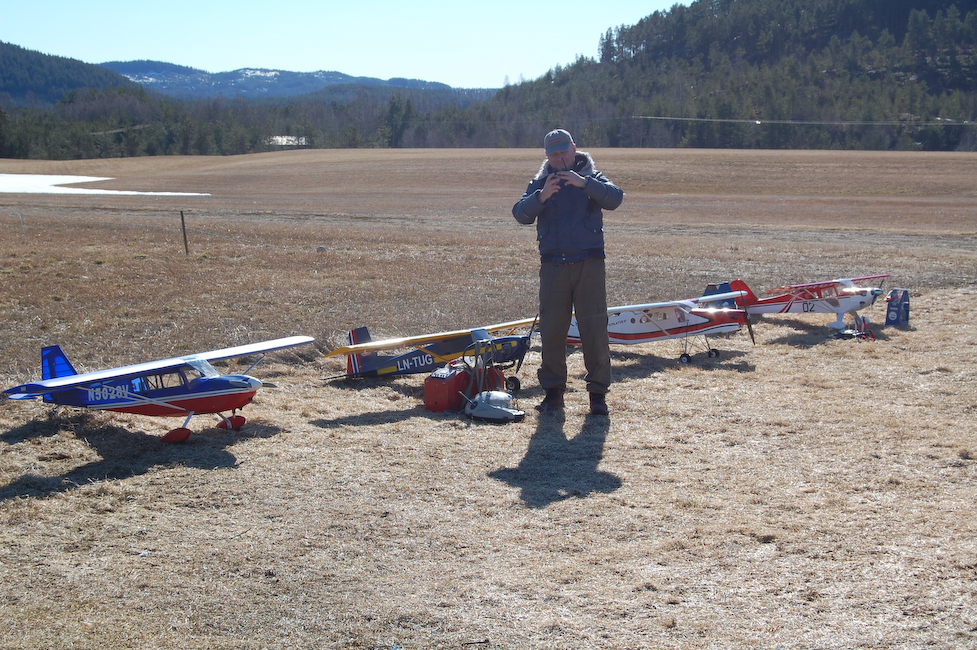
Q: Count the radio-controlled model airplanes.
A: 4